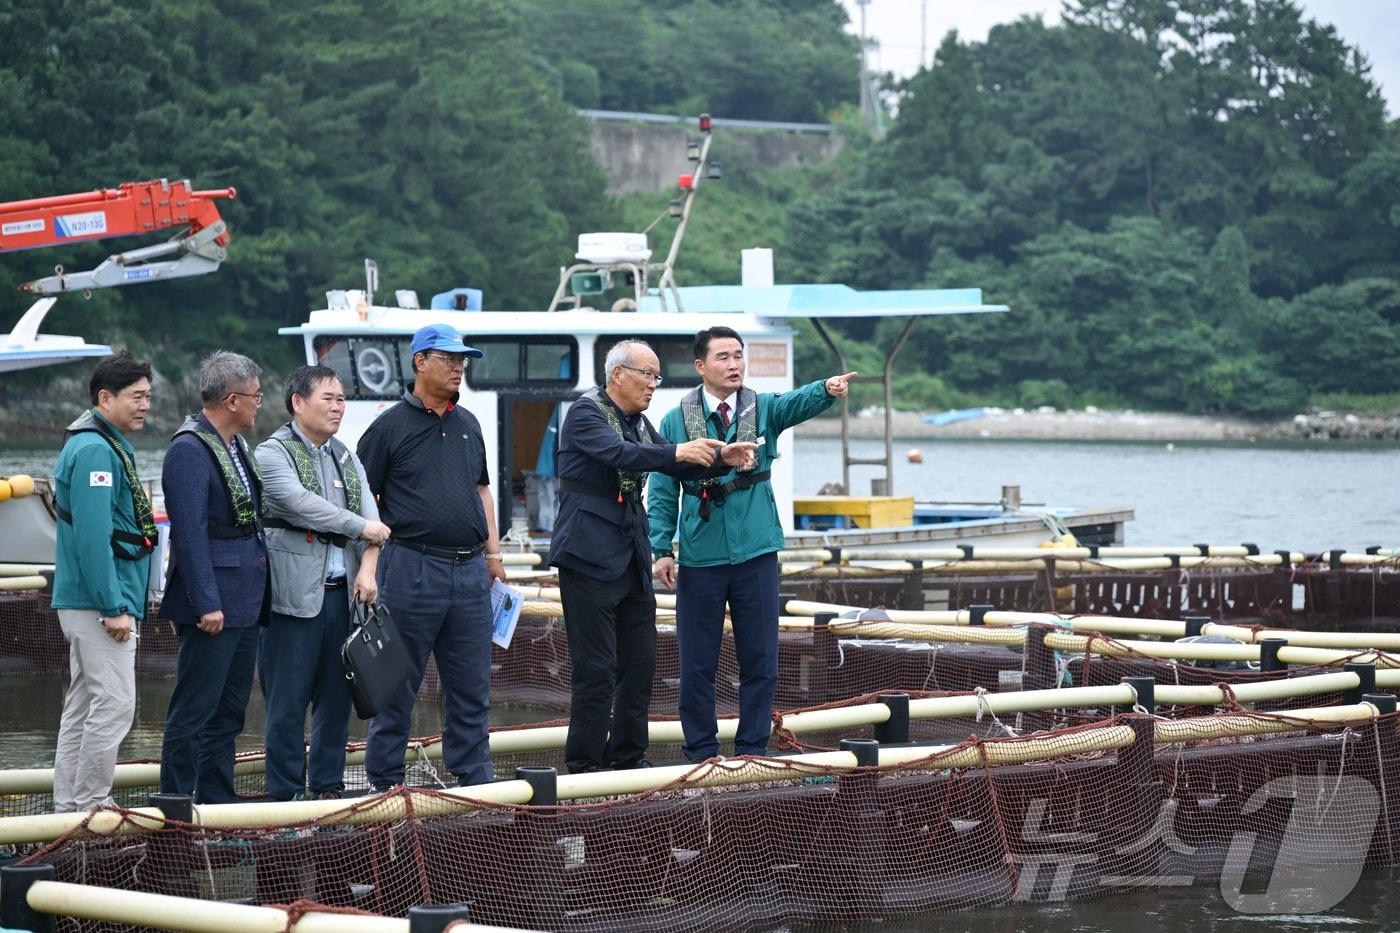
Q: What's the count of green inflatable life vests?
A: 5